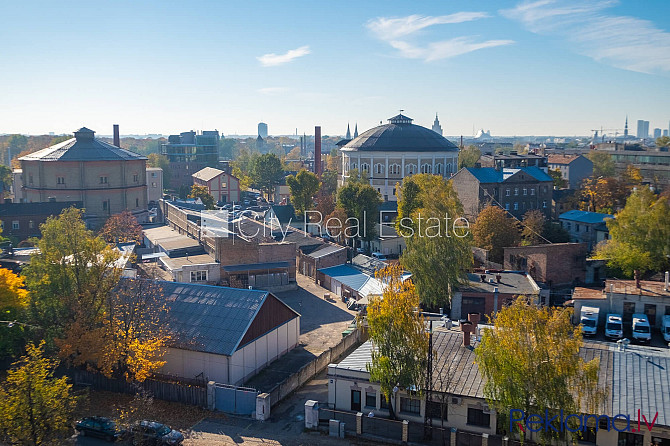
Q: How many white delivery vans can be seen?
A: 4